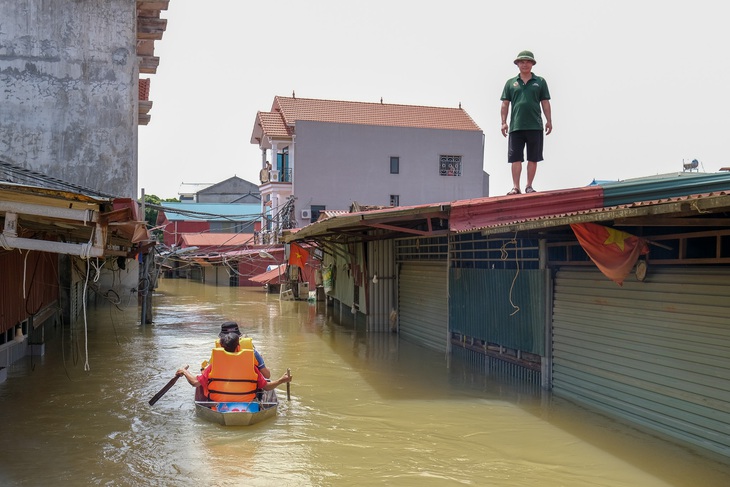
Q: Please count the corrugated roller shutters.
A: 2